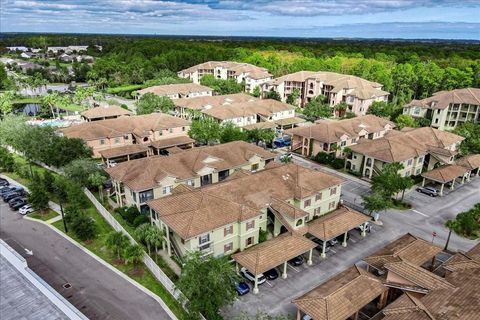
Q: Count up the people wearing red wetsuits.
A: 0